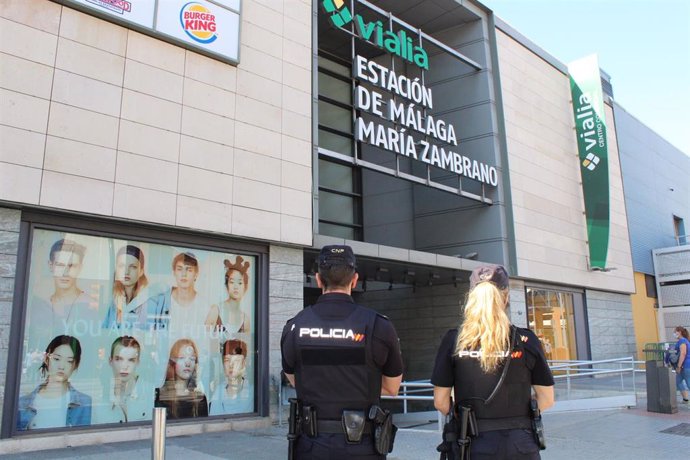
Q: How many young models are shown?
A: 8